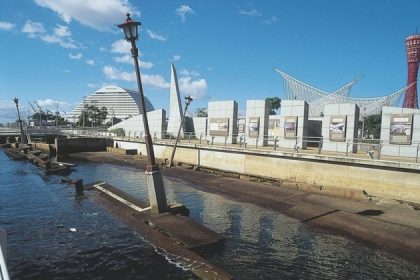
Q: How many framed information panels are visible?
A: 5